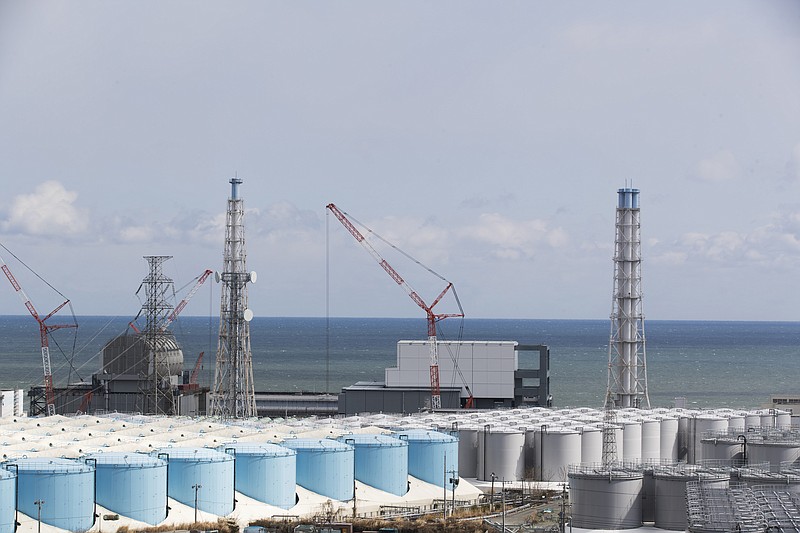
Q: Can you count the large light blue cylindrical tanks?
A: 8